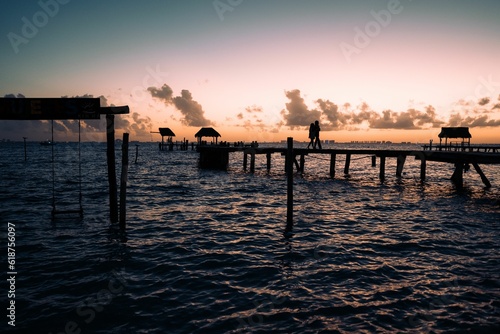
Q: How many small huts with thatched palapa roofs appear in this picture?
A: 3